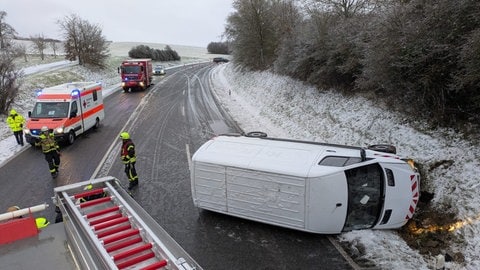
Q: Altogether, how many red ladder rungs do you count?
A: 11